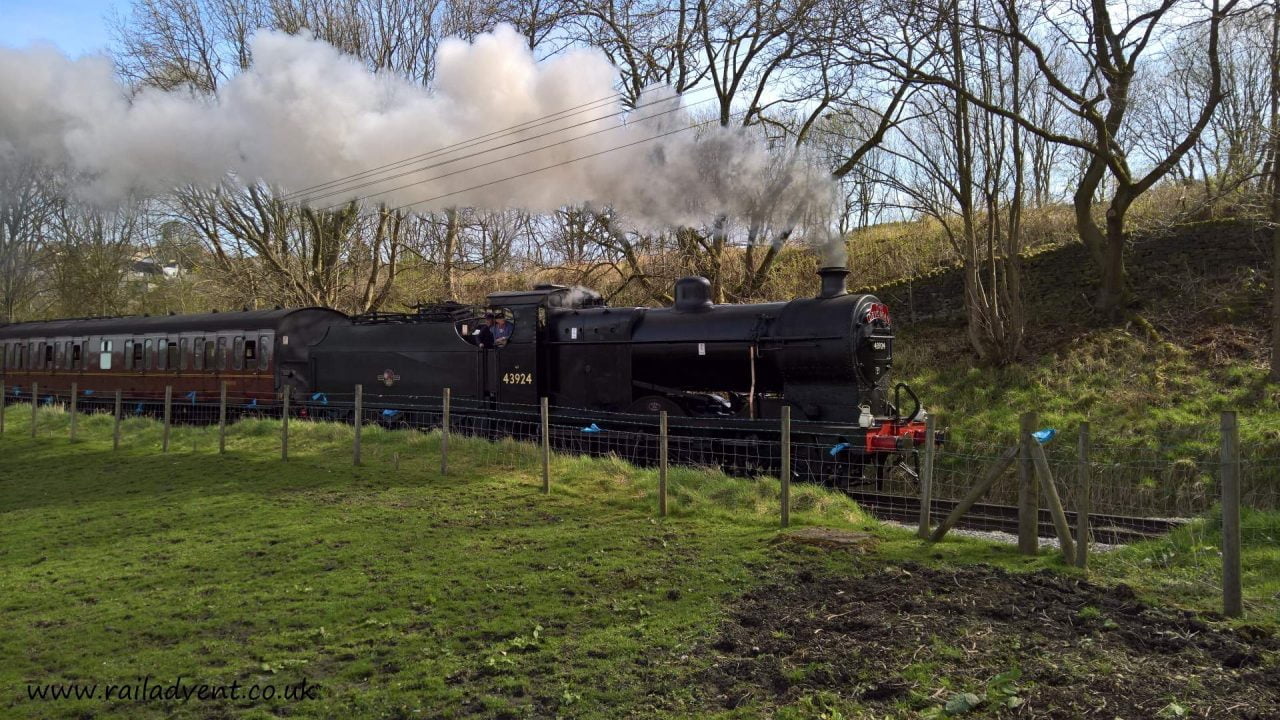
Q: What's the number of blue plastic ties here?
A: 11